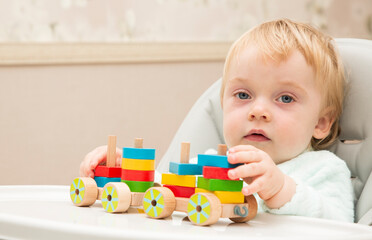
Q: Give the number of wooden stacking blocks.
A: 13